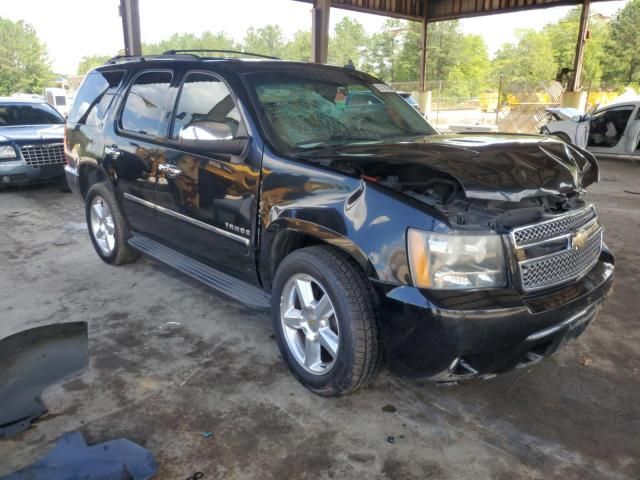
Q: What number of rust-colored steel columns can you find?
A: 4